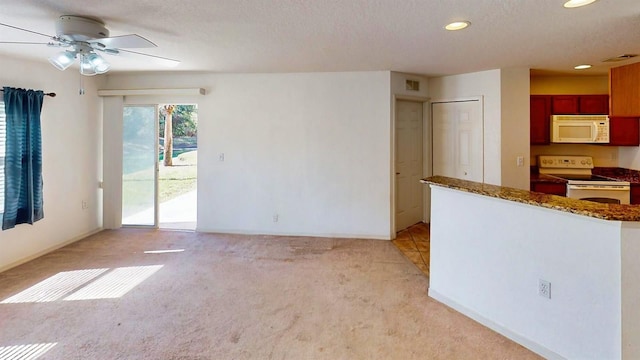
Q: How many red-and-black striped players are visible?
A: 0